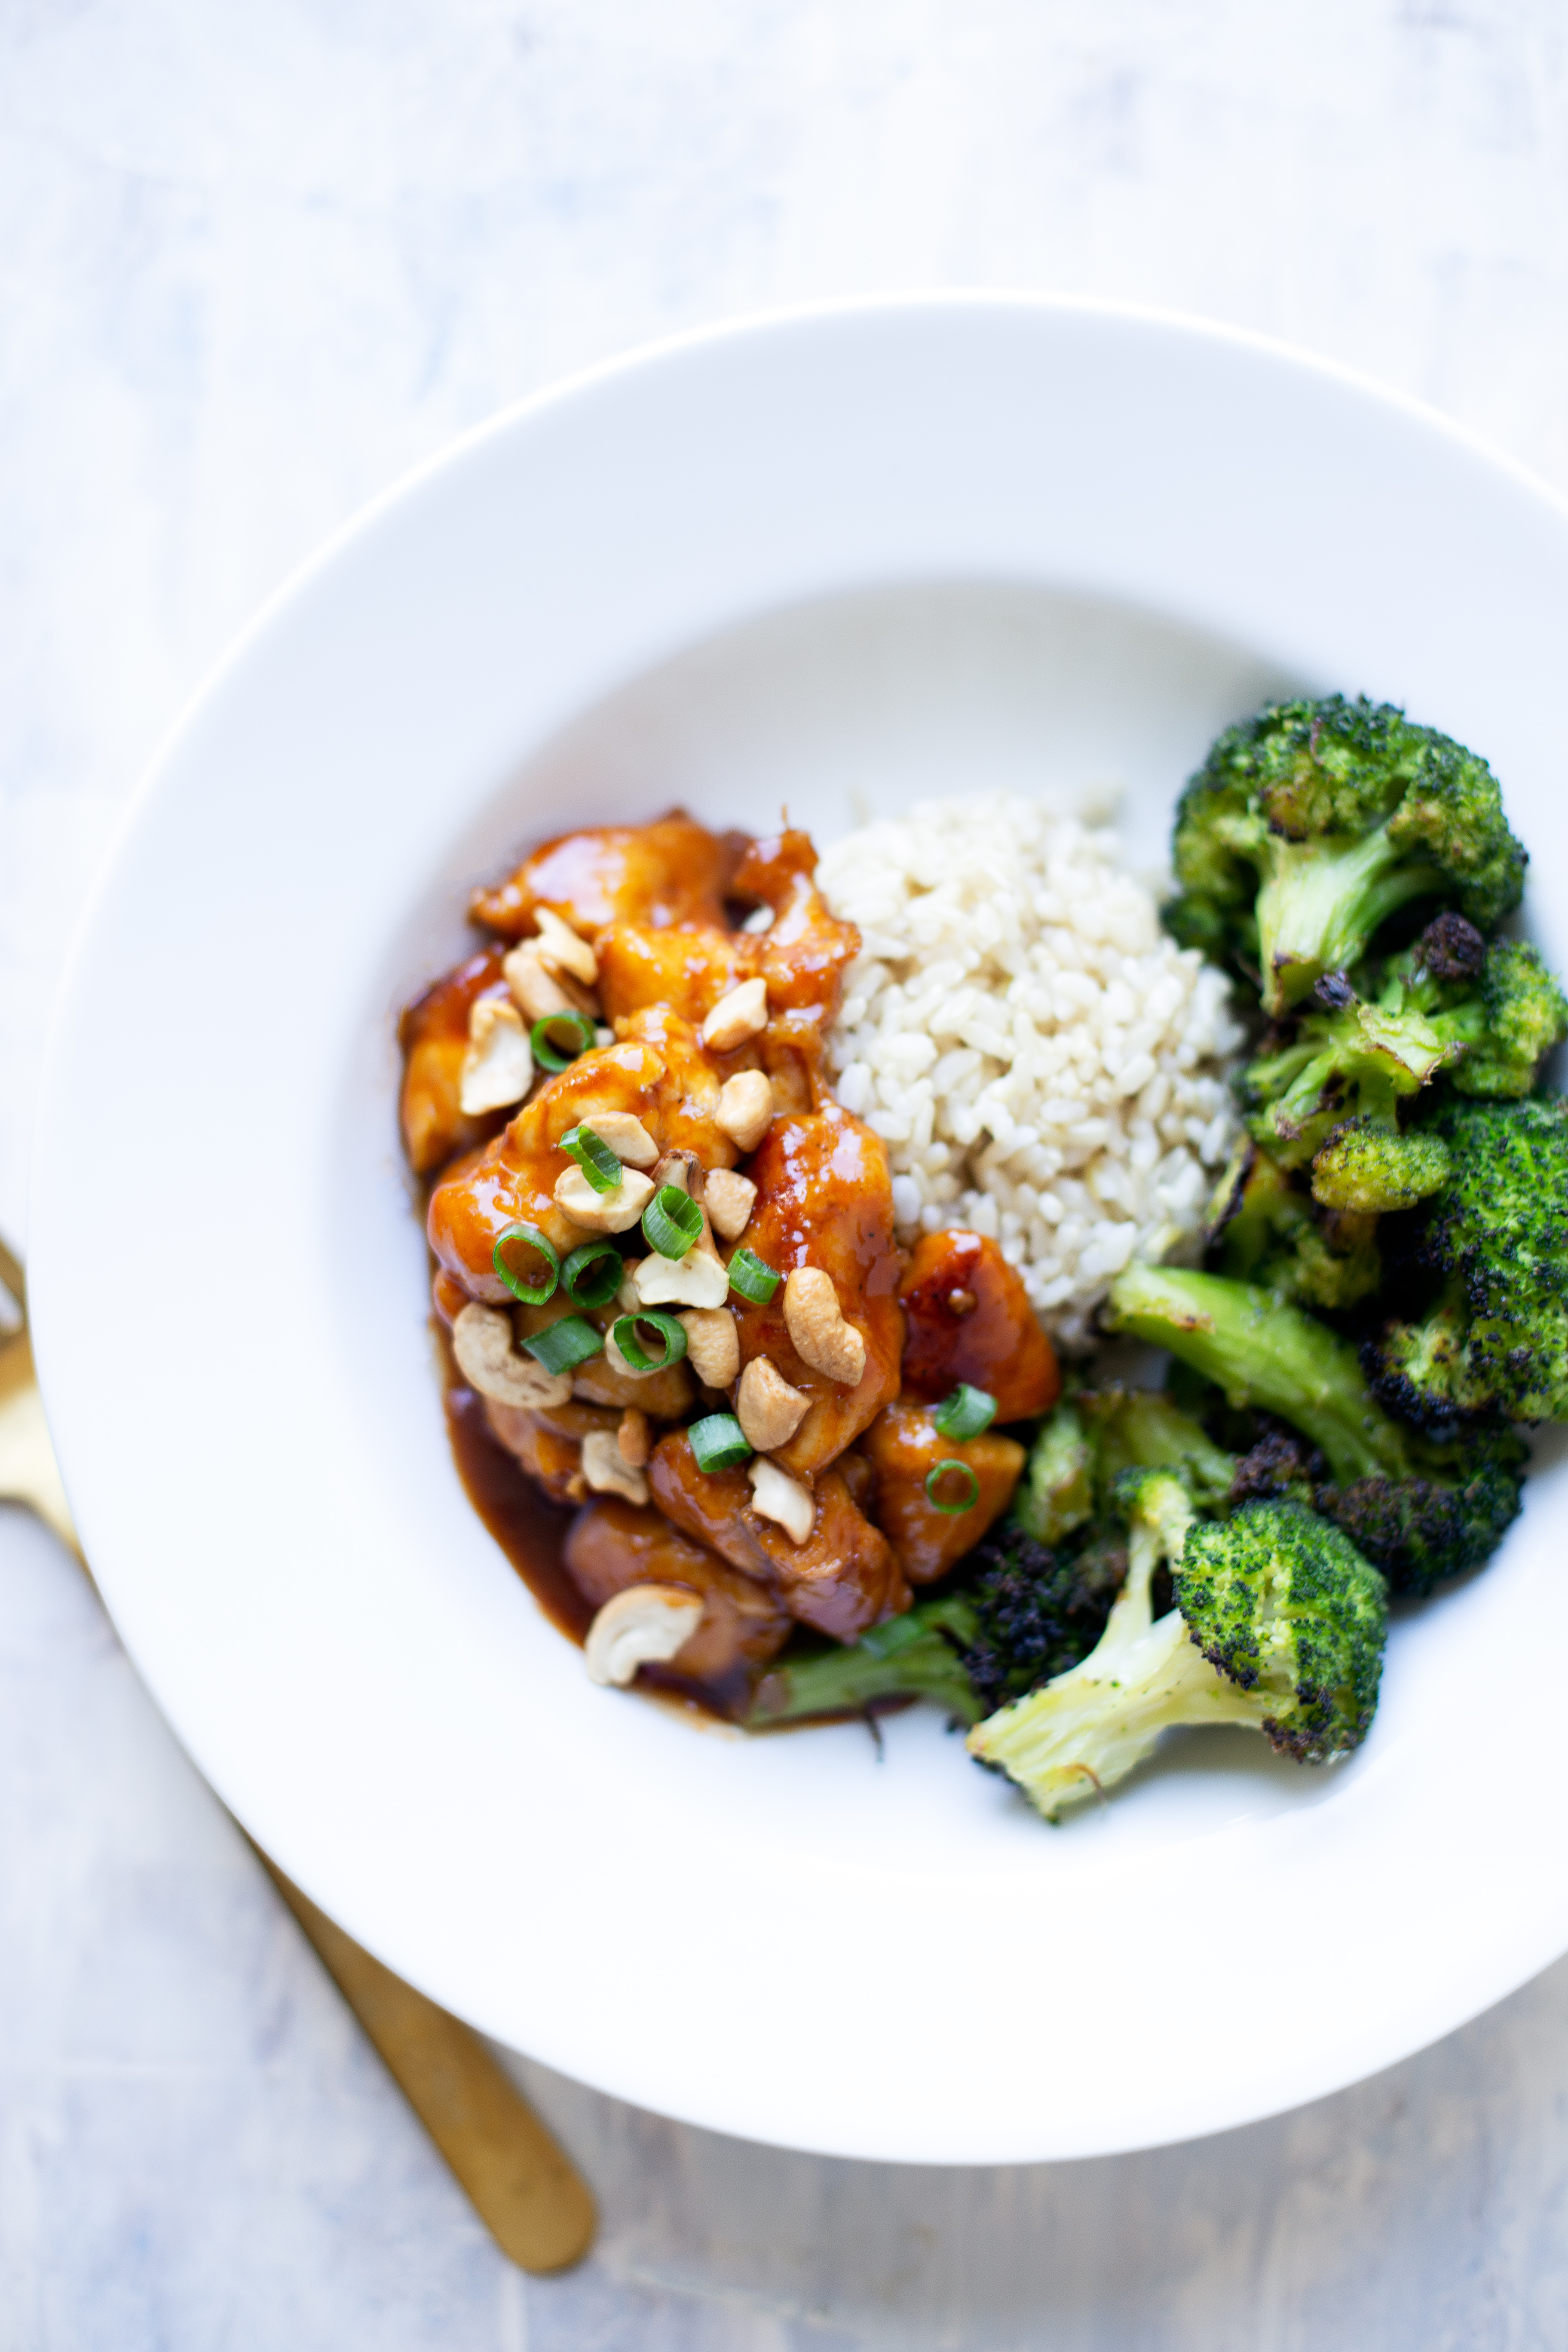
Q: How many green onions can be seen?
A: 11